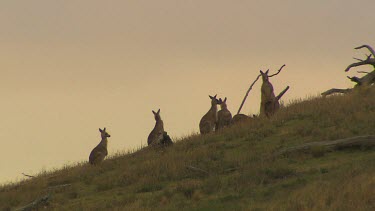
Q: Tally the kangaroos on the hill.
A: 5